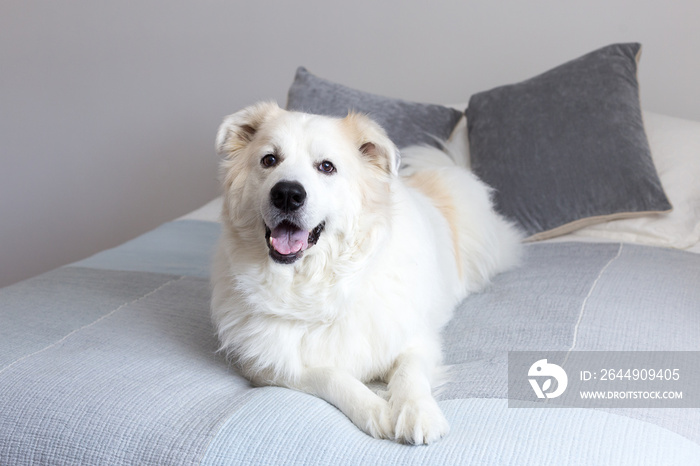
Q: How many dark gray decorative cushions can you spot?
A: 2